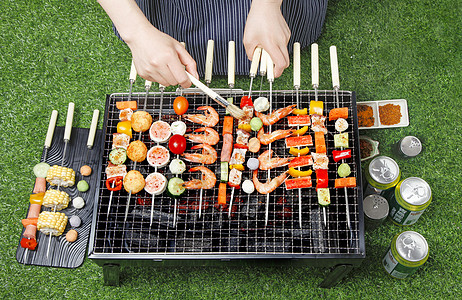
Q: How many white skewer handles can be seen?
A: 15